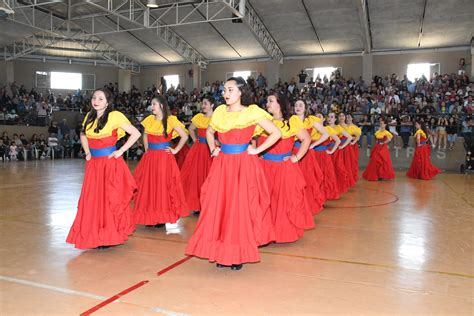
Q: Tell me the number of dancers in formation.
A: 12